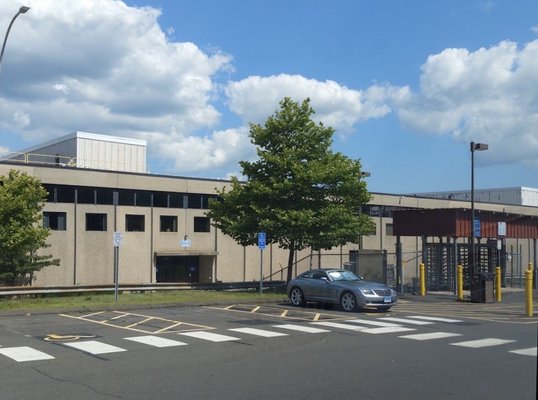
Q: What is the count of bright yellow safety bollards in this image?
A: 5